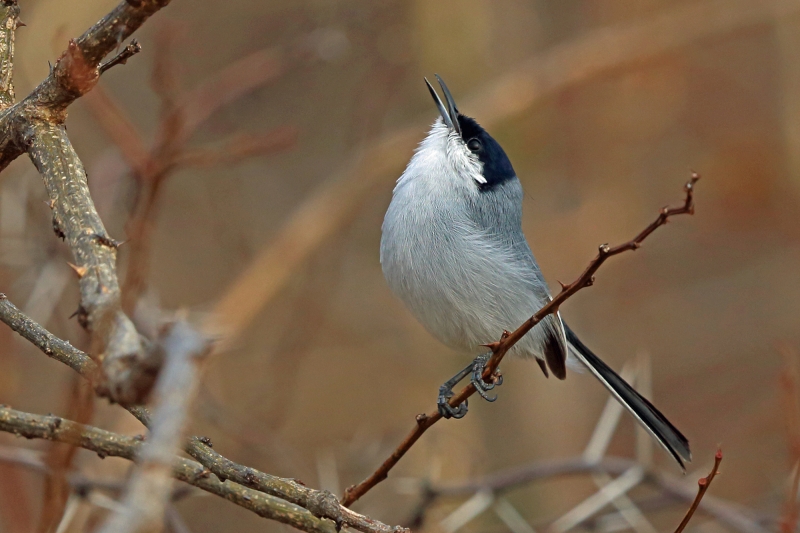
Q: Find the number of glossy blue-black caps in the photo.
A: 1